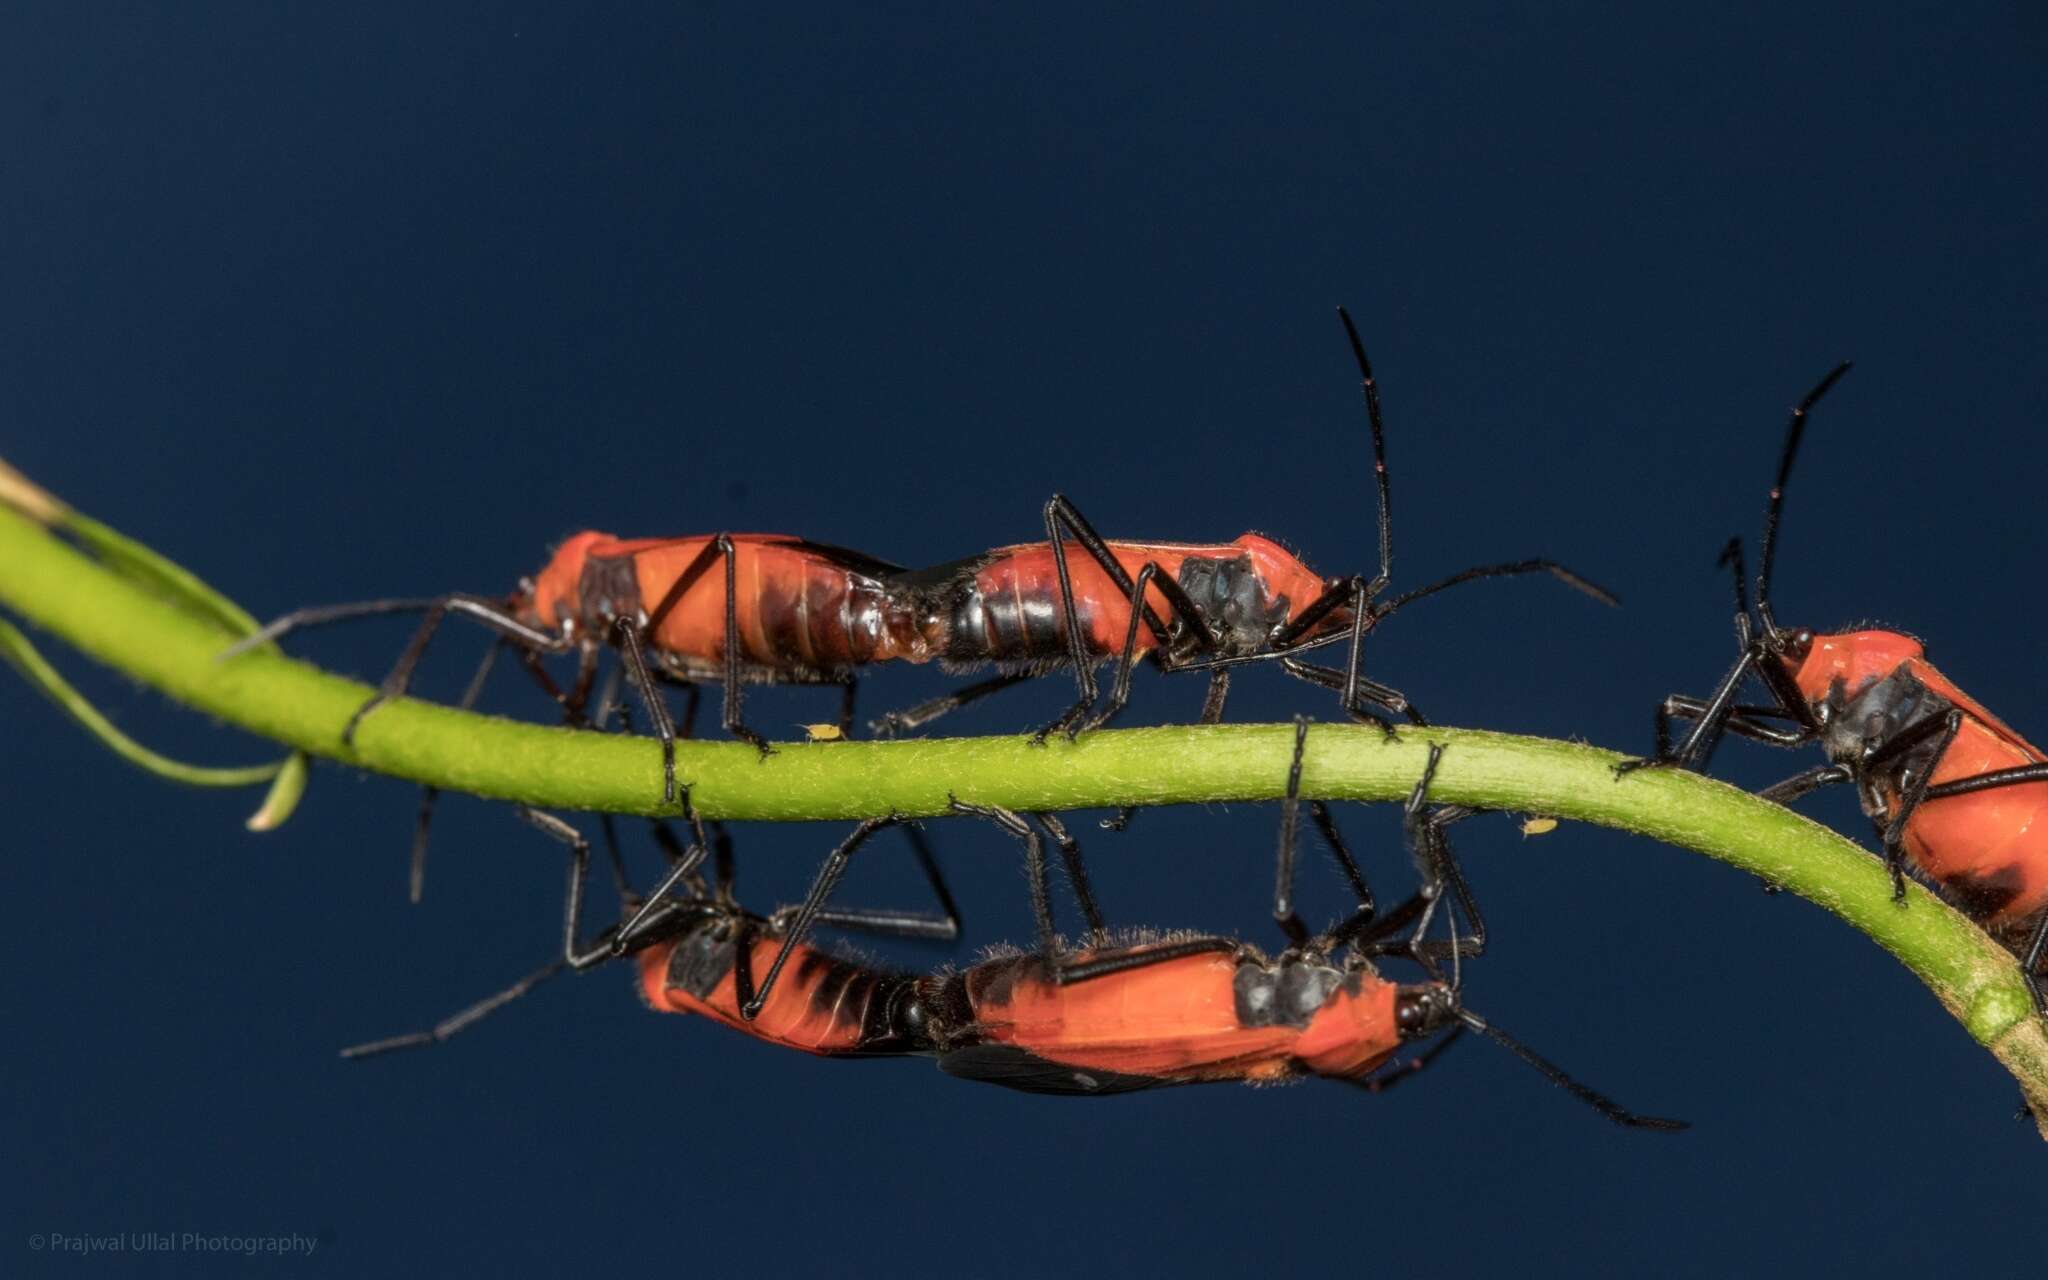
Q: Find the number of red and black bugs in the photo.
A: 5